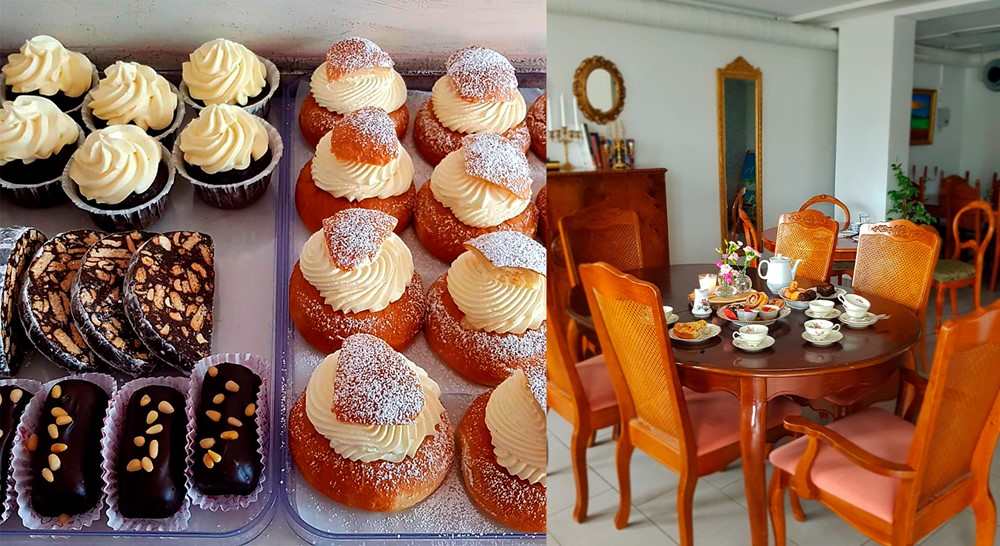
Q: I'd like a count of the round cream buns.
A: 8